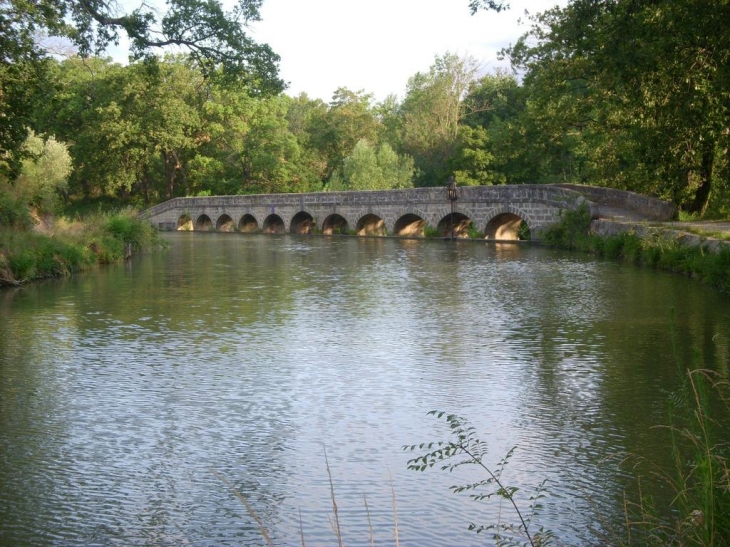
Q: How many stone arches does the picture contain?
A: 11